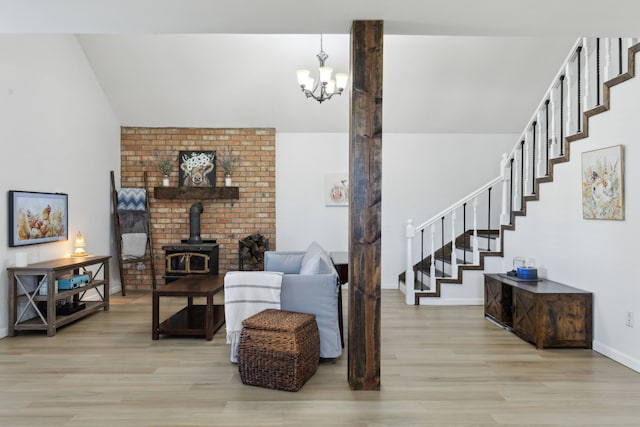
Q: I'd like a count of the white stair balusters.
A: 11